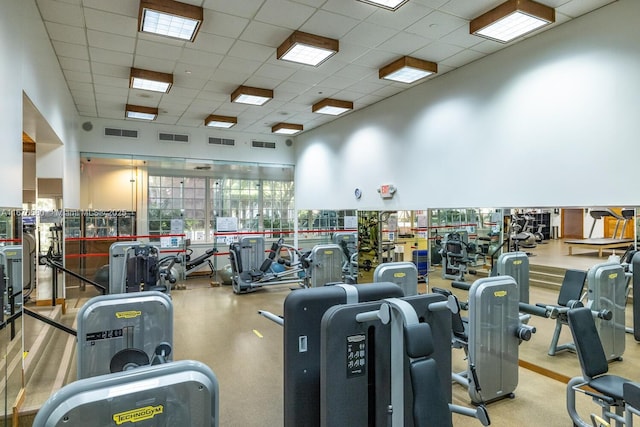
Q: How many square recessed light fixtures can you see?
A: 11